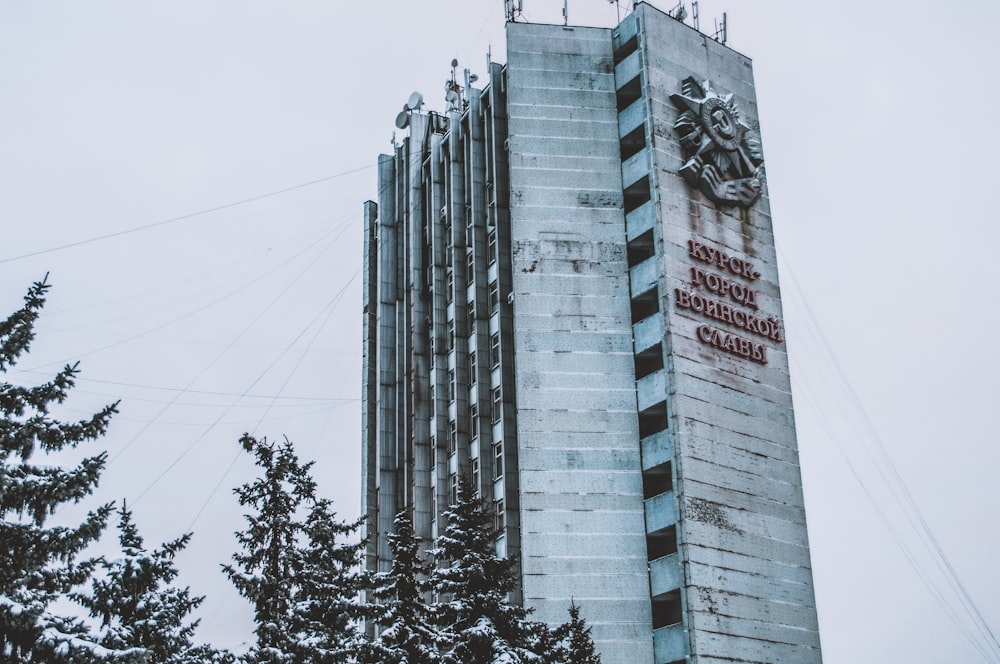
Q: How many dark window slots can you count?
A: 11